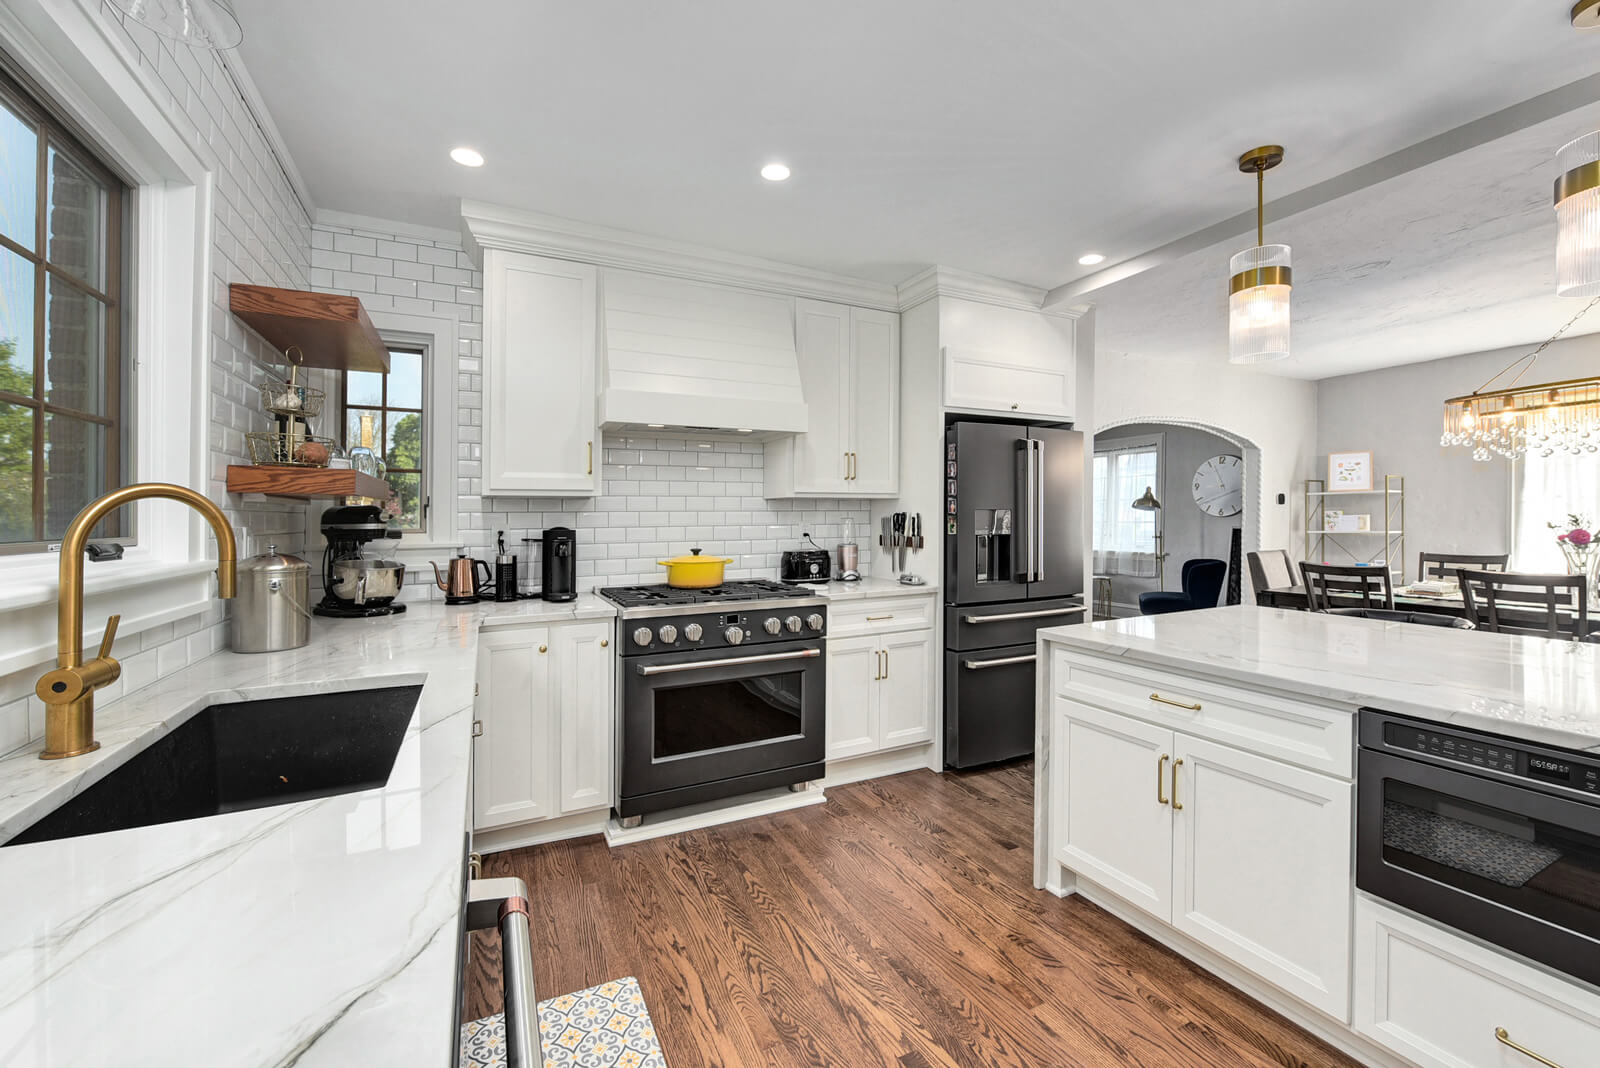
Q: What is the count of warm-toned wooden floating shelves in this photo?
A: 2